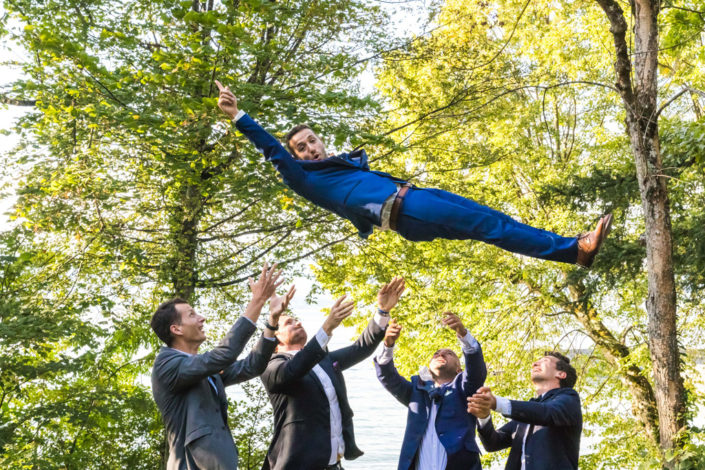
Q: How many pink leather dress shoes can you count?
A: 0